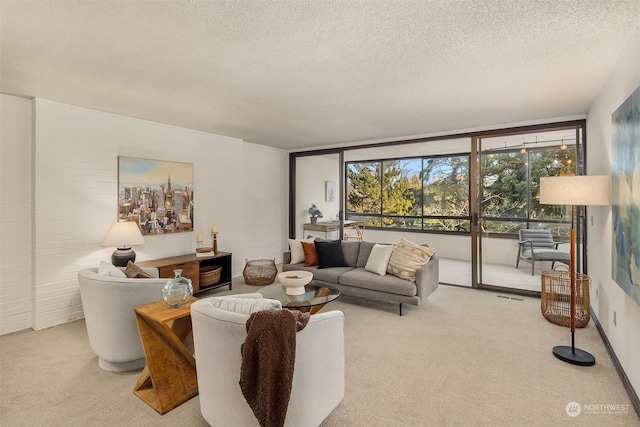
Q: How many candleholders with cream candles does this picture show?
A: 2